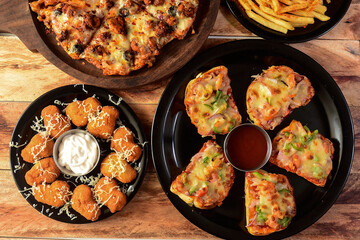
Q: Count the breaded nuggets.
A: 10